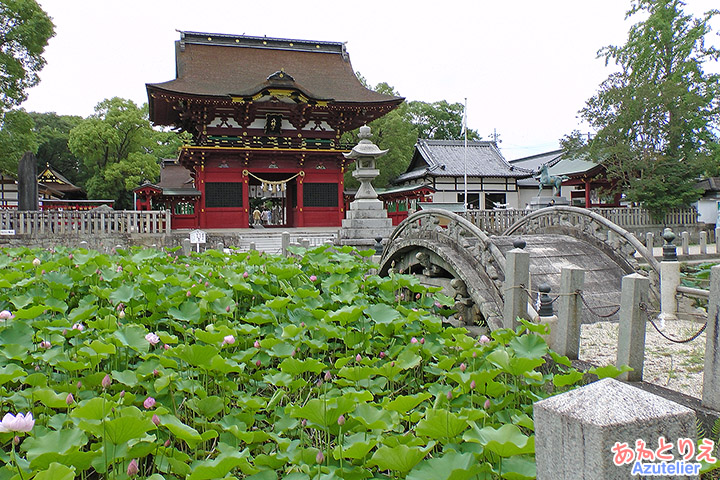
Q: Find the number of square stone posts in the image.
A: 5